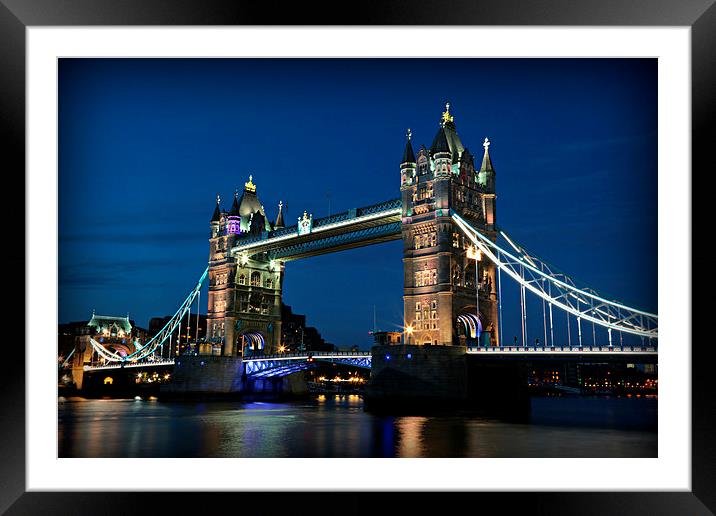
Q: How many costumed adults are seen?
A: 0